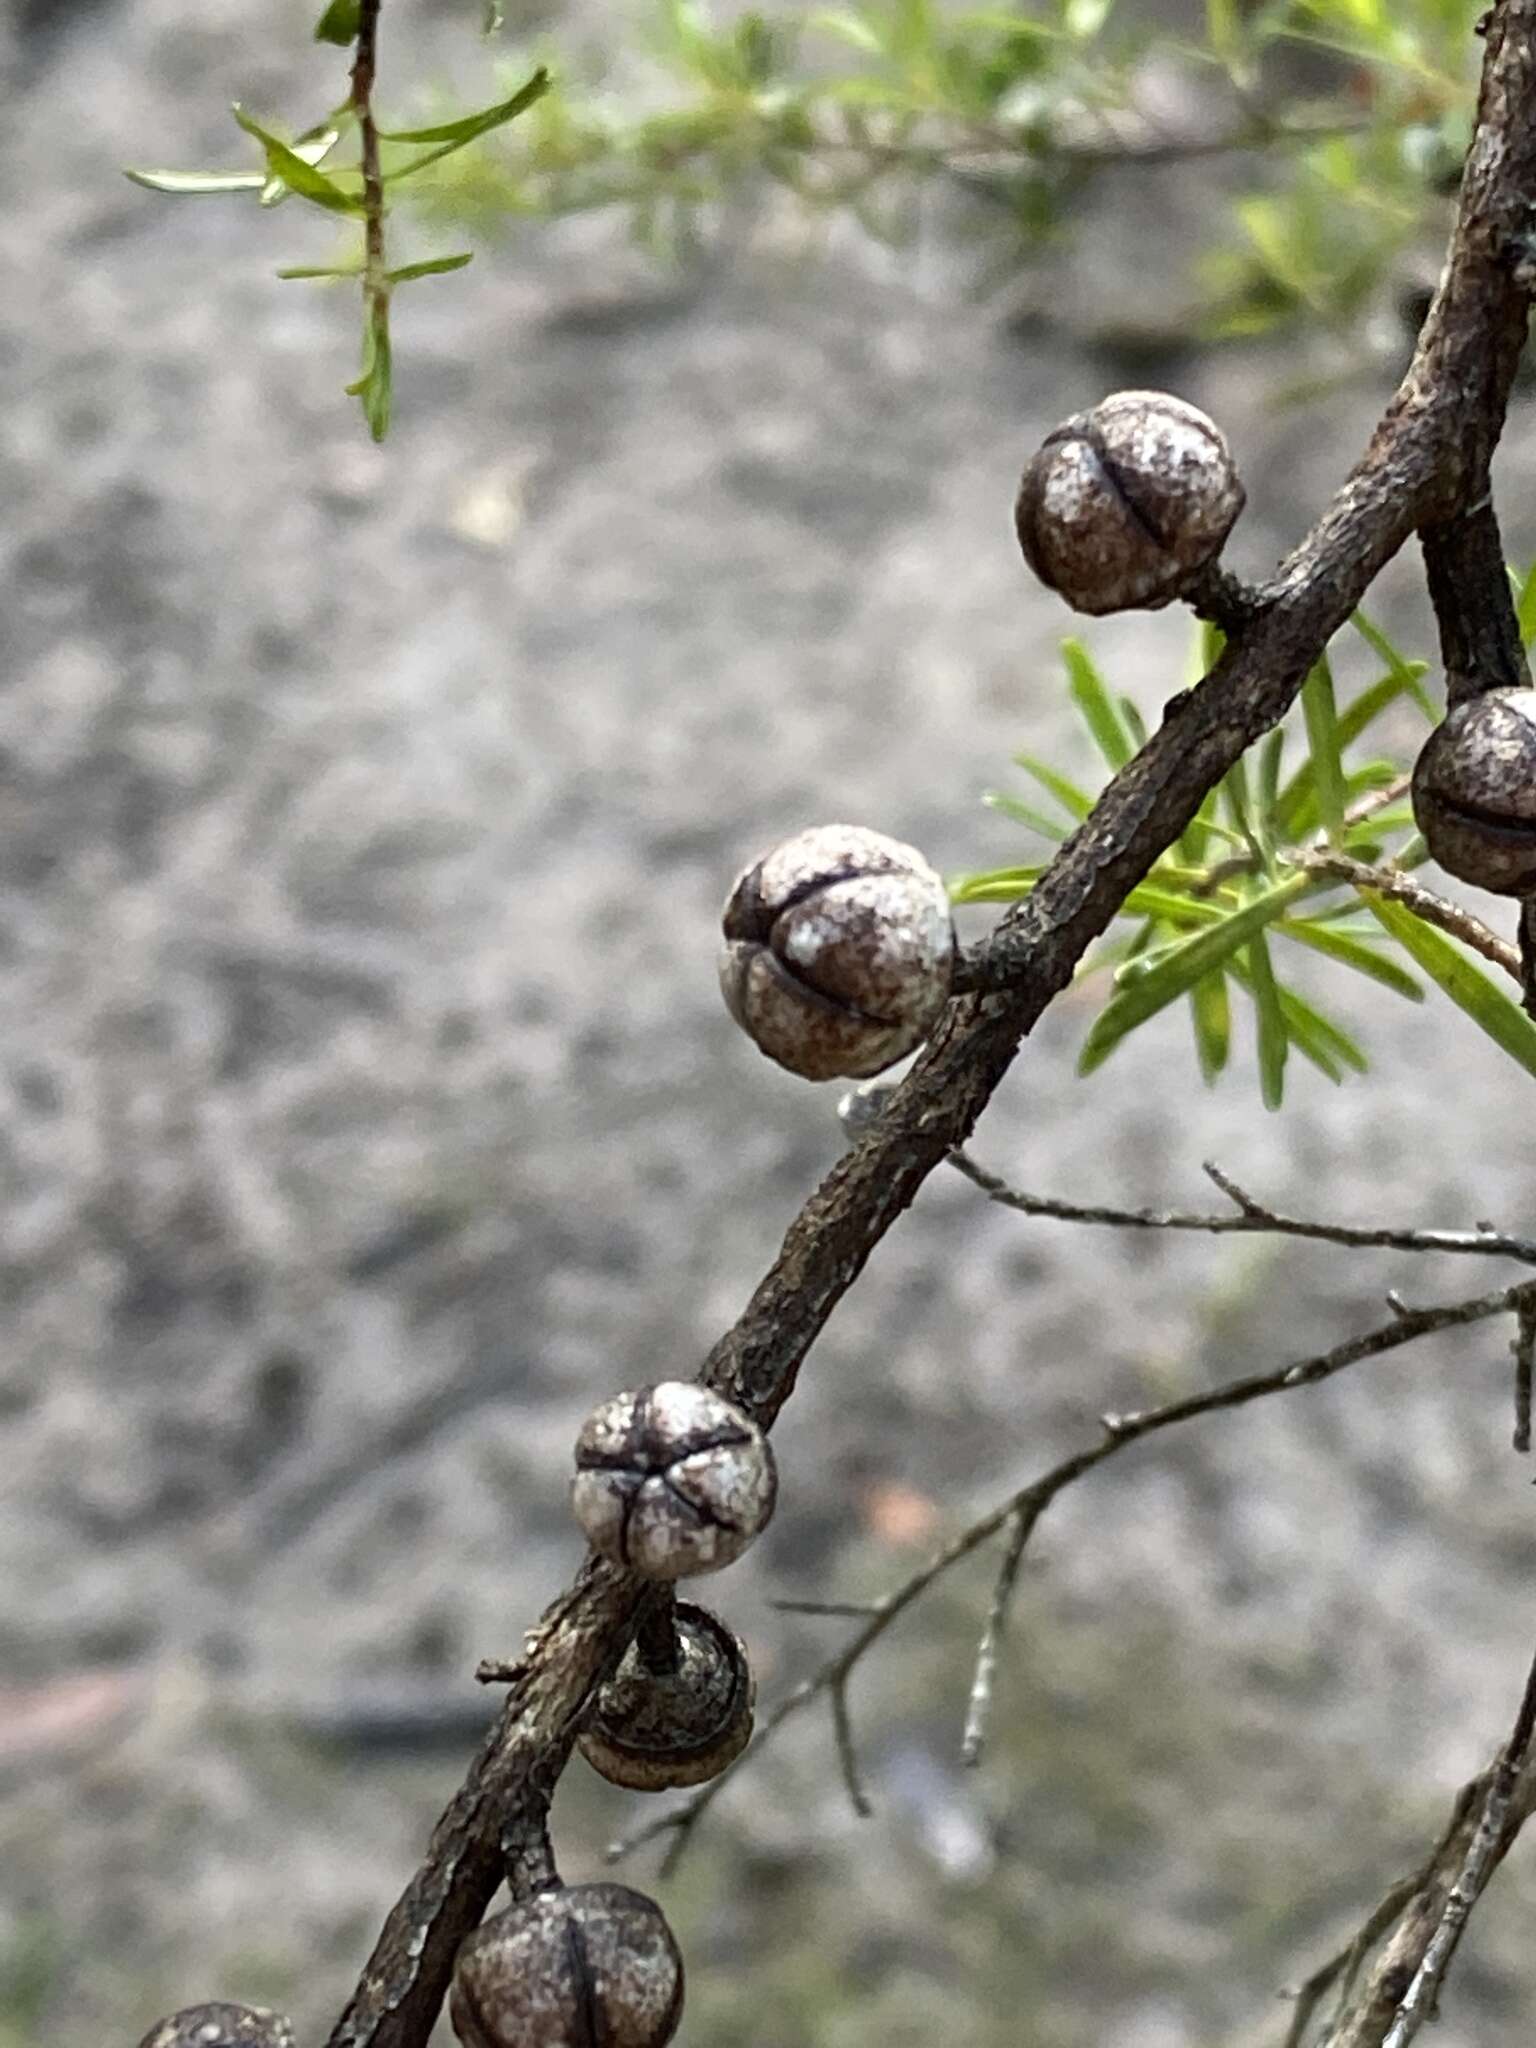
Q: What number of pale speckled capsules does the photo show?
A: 7